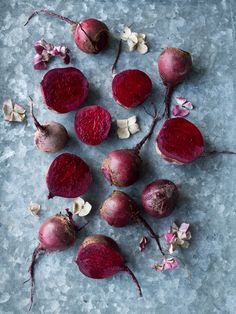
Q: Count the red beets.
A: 13